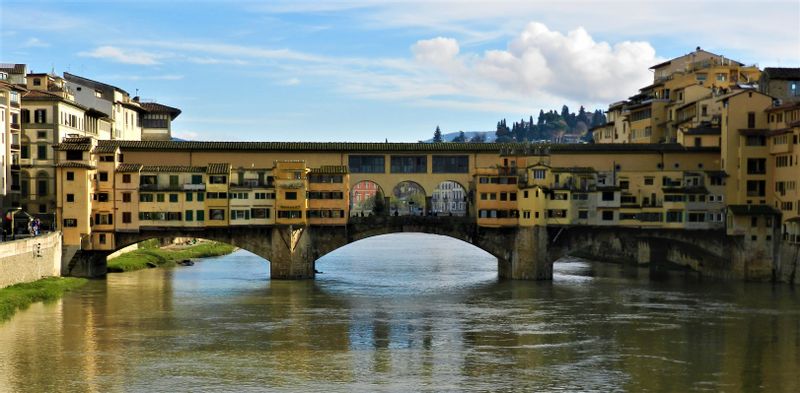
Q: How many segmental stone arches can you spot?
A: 3